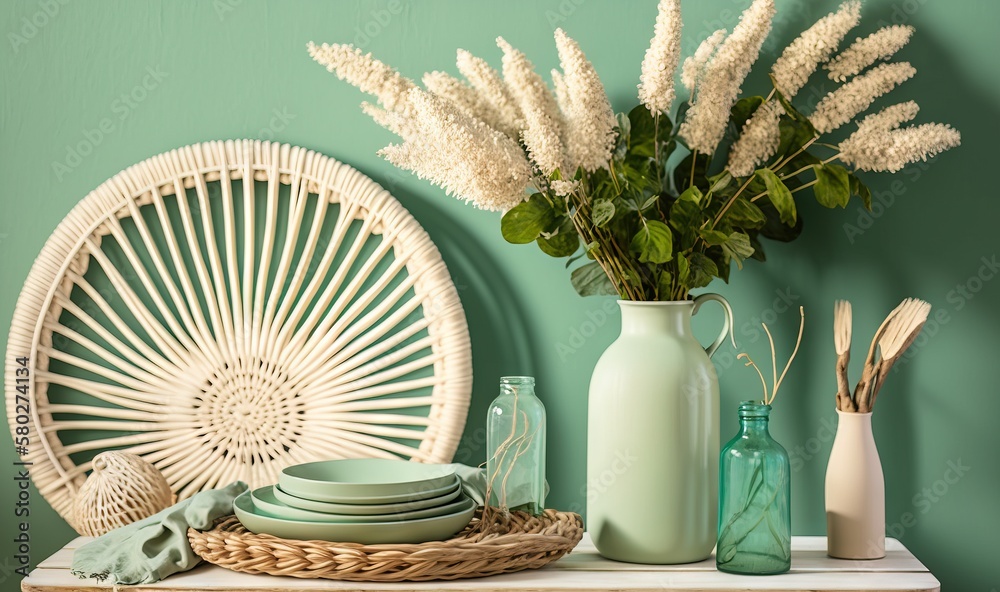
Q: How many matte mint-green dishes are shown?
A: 4